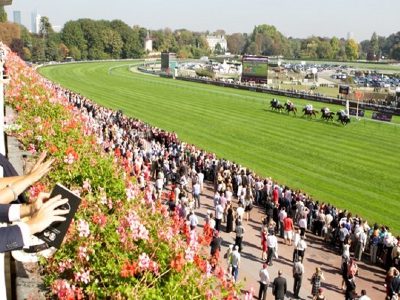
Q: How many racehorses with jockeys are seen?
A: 5